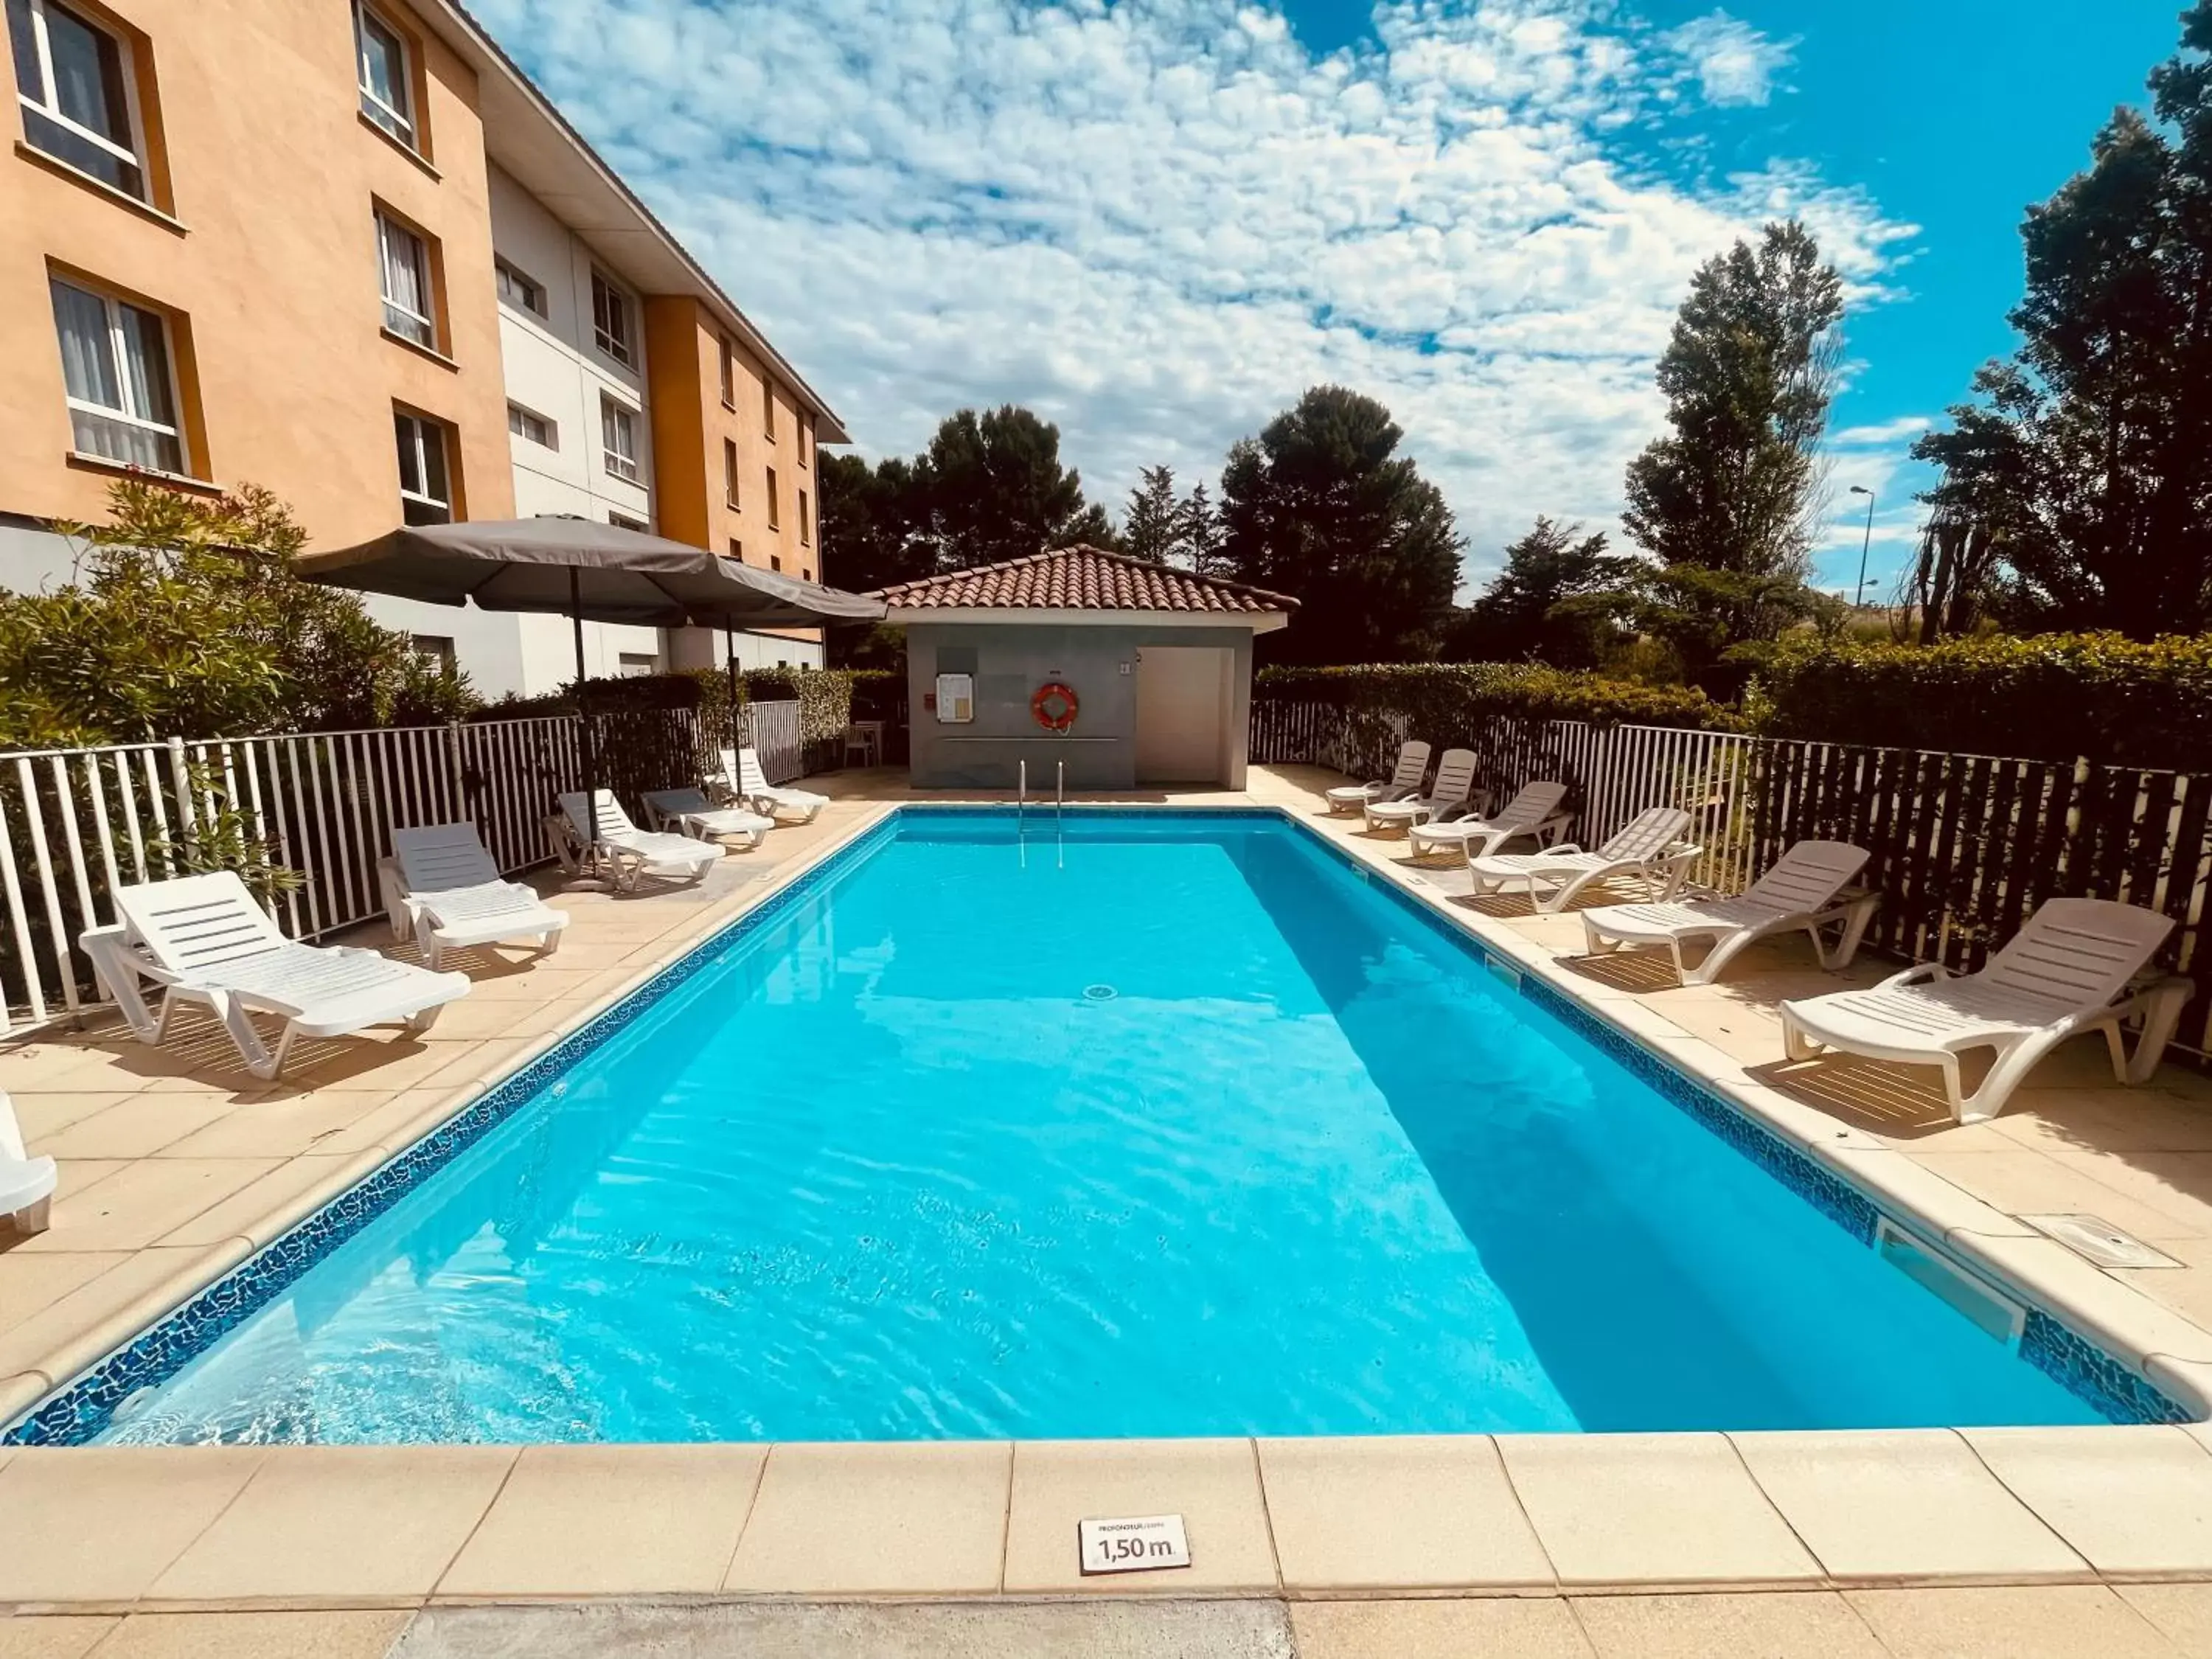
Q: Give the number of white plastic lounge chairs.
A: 12